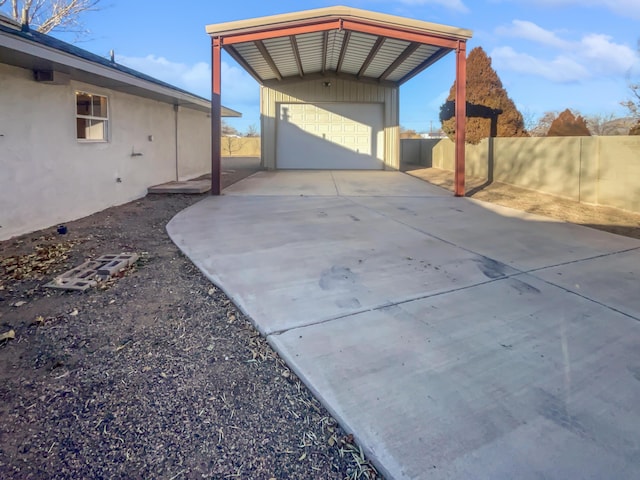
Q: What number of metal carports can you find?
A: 1